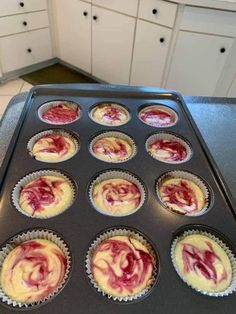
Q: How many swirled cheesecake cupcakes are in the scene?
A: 12